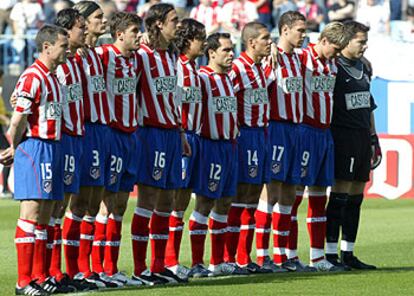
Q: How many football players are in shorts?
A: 11